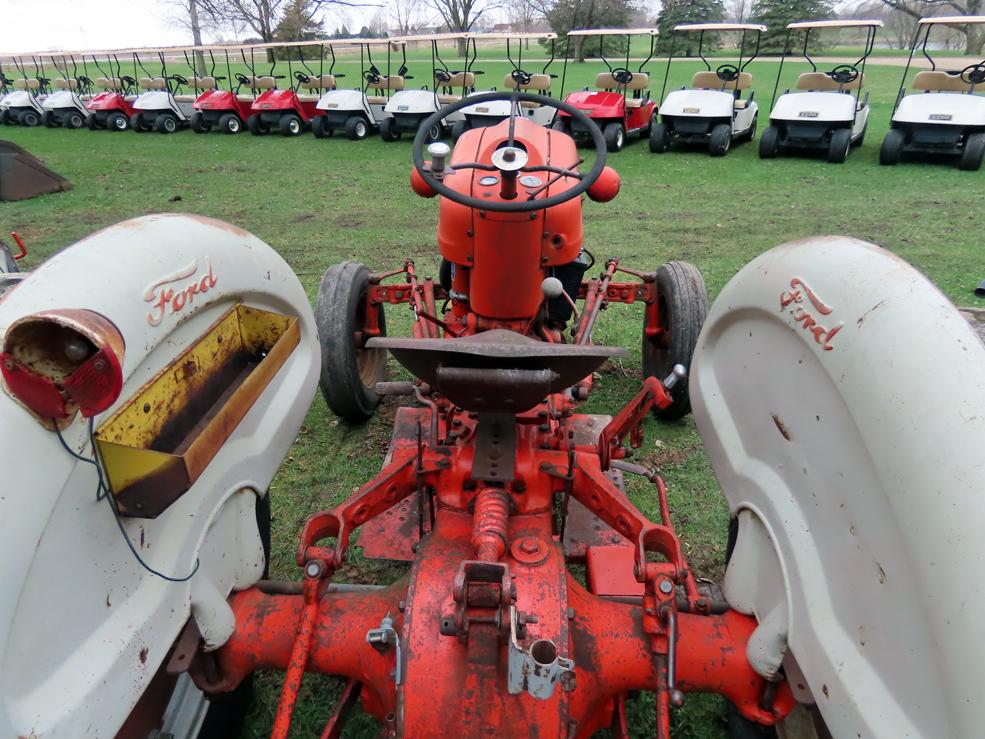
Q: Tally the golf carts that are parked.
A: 14